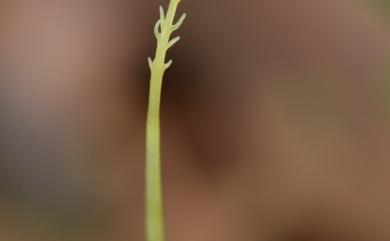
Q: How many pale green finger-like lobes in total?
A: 6